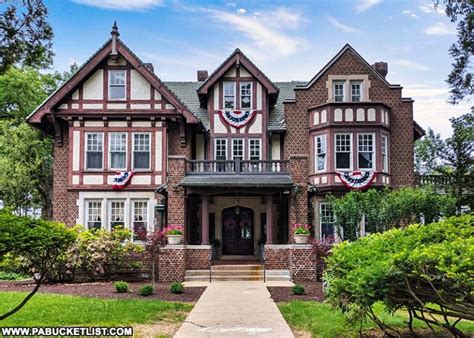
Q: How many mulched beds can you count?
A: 2